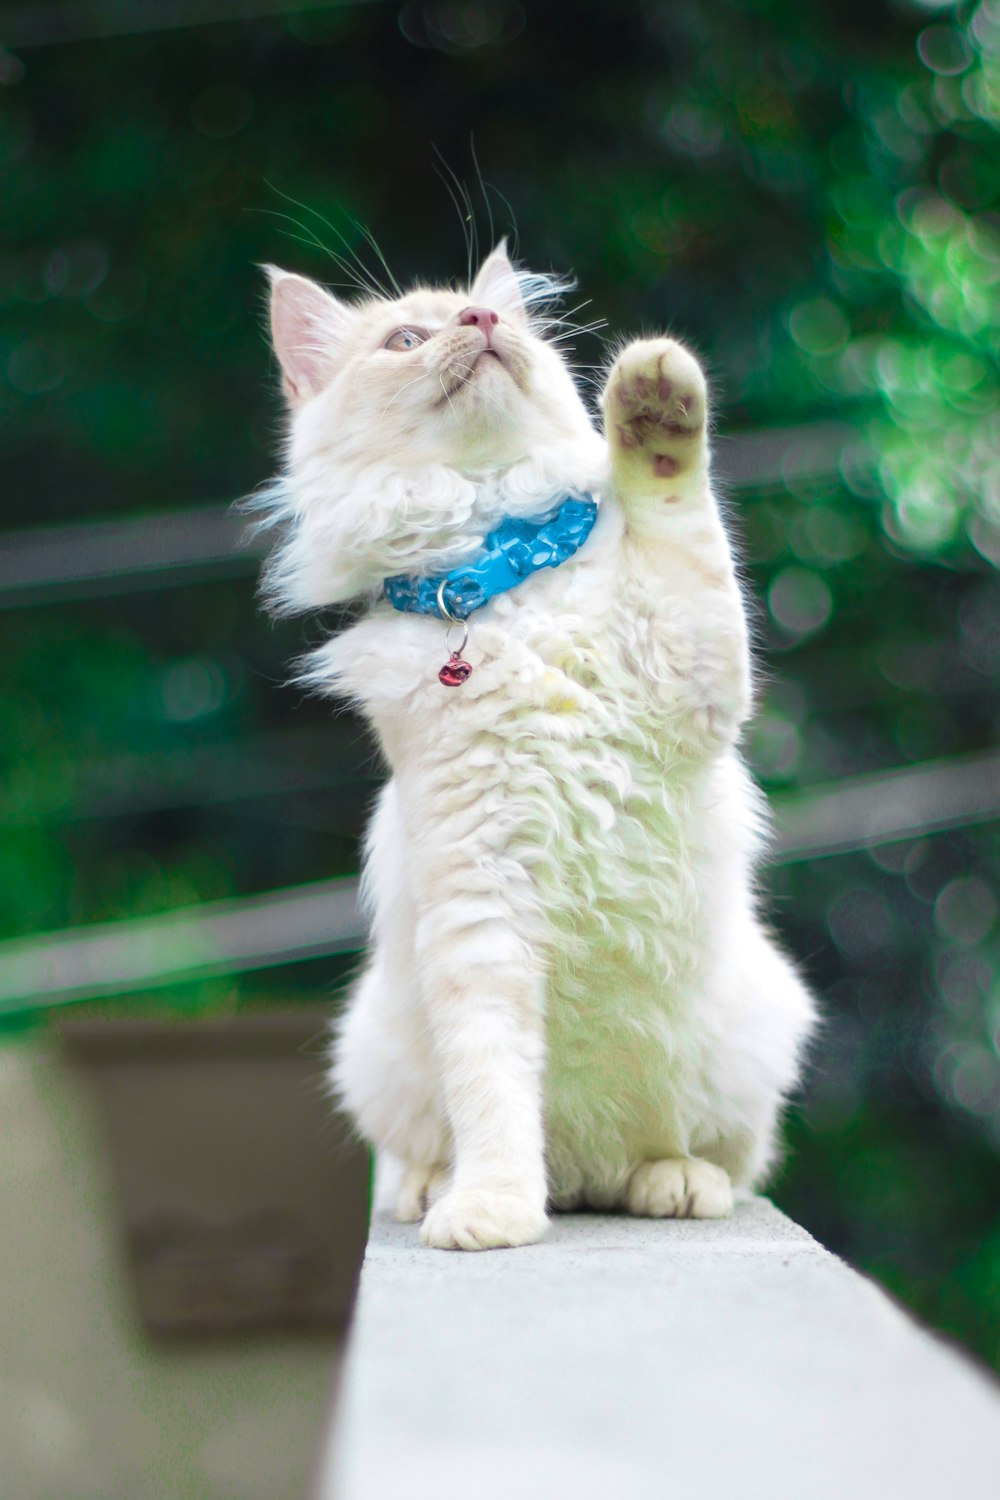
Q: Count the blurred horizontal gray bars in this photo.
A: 2